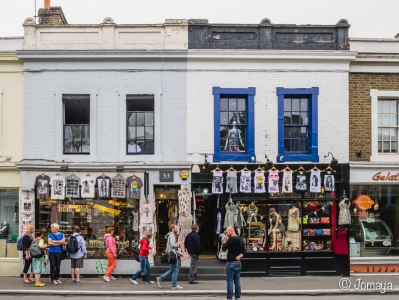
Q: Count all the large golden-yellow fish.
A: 0